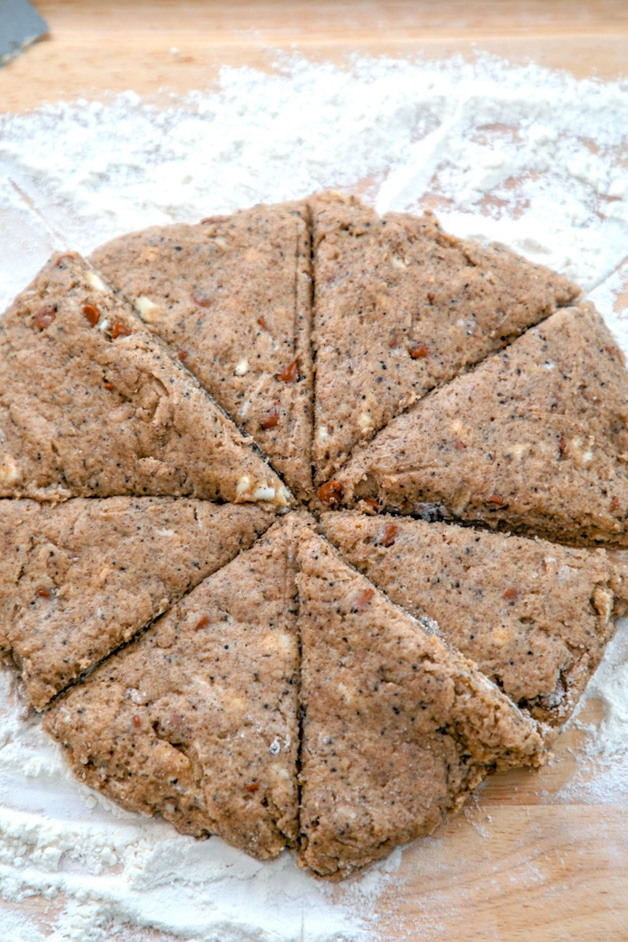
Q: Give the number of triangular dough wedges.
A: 8